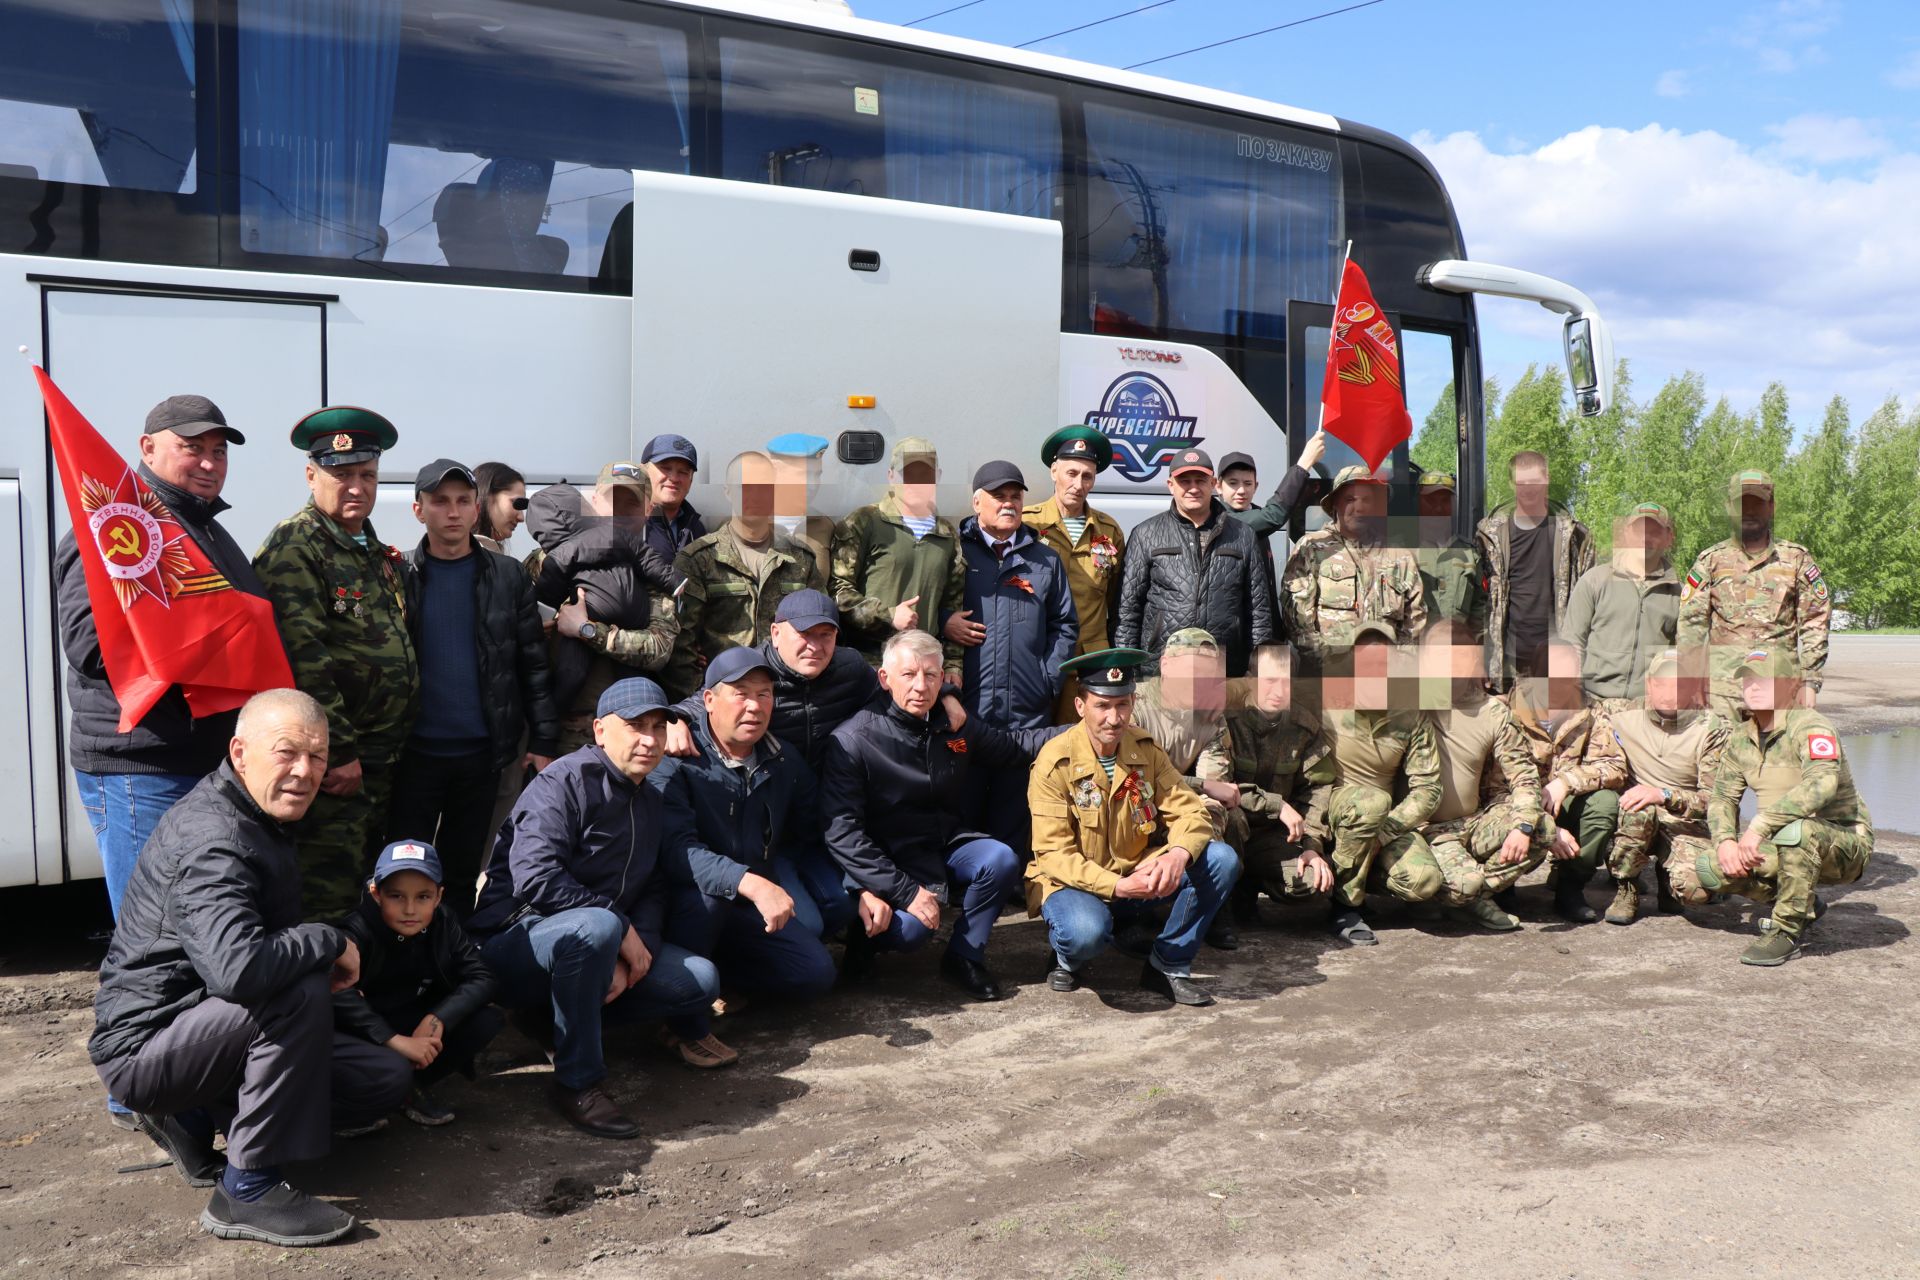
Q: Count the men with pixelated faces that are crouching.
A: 7